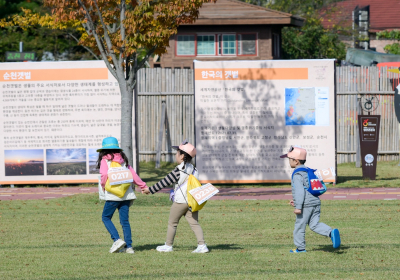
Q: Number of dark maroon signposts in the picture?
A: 1